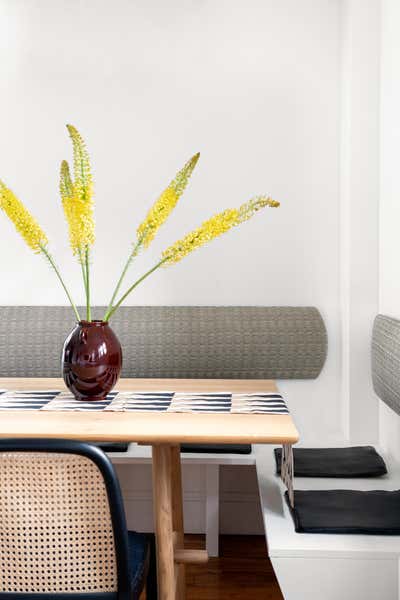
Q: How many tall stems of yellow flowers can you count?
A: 5